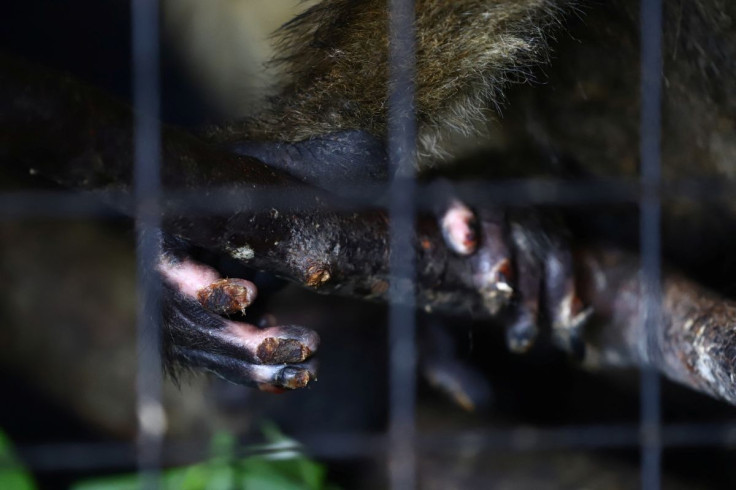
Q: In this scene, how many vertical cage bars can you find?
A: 3